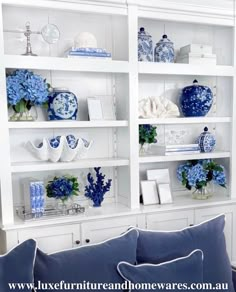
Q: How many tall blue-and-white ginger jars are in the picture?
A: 2